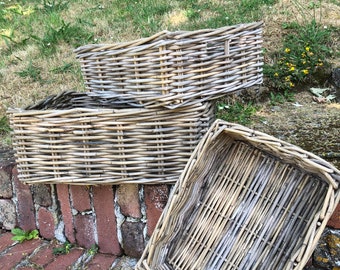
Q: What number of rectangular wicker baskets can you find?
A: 3